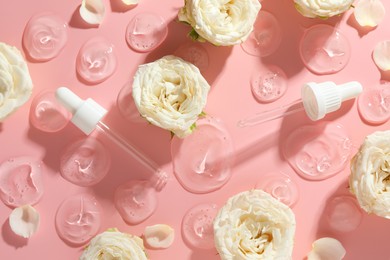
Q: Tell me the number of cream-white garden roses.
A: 7